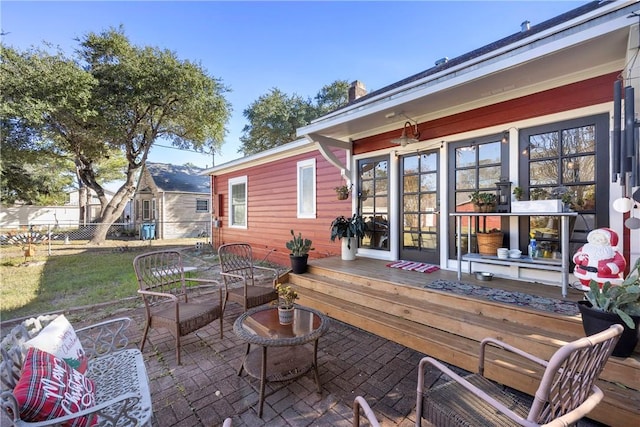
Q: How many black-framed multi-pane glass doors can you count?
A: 4